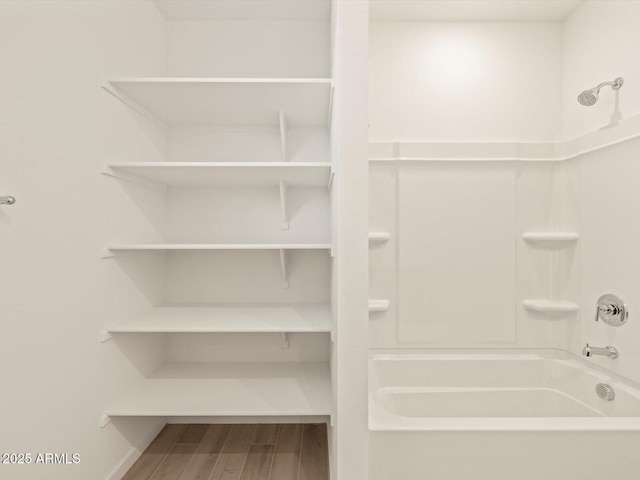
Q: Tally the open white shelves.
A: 5